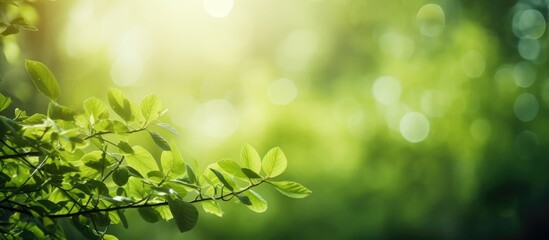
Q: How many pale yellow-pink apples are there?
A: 0